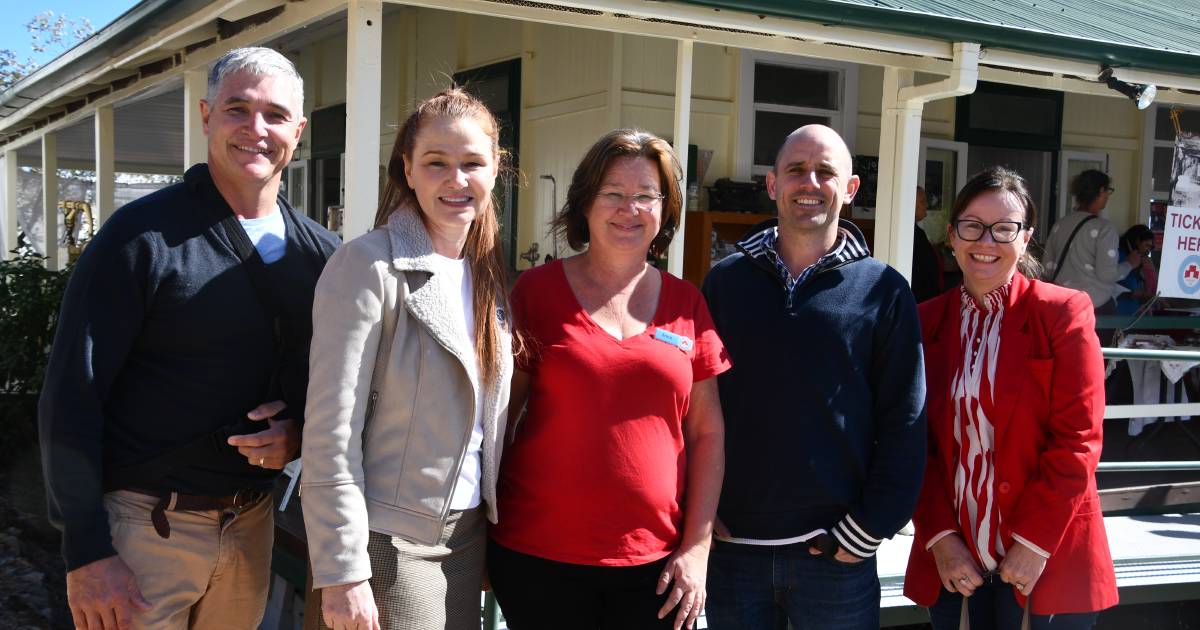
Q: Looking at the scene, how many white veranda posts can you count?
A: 7